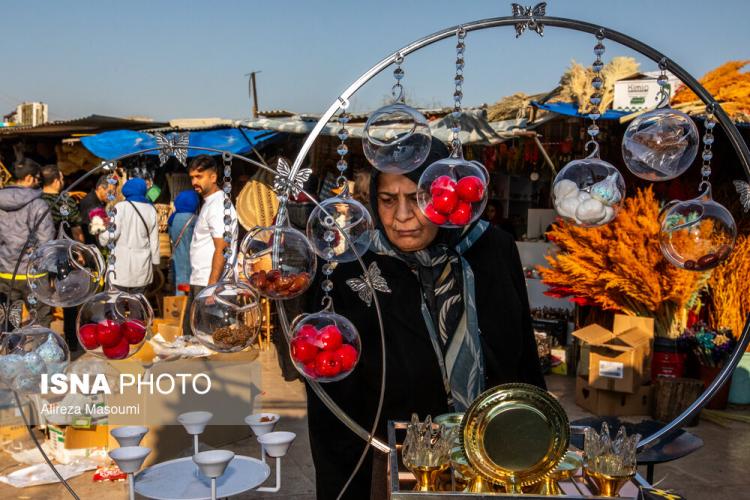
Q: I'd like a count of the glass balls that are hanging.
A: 12